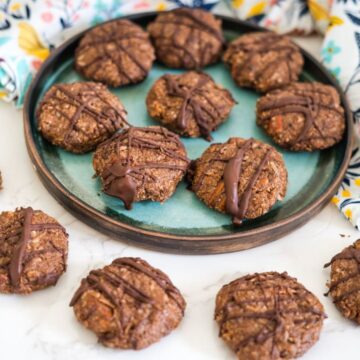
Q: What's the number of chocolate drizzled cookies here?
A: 12